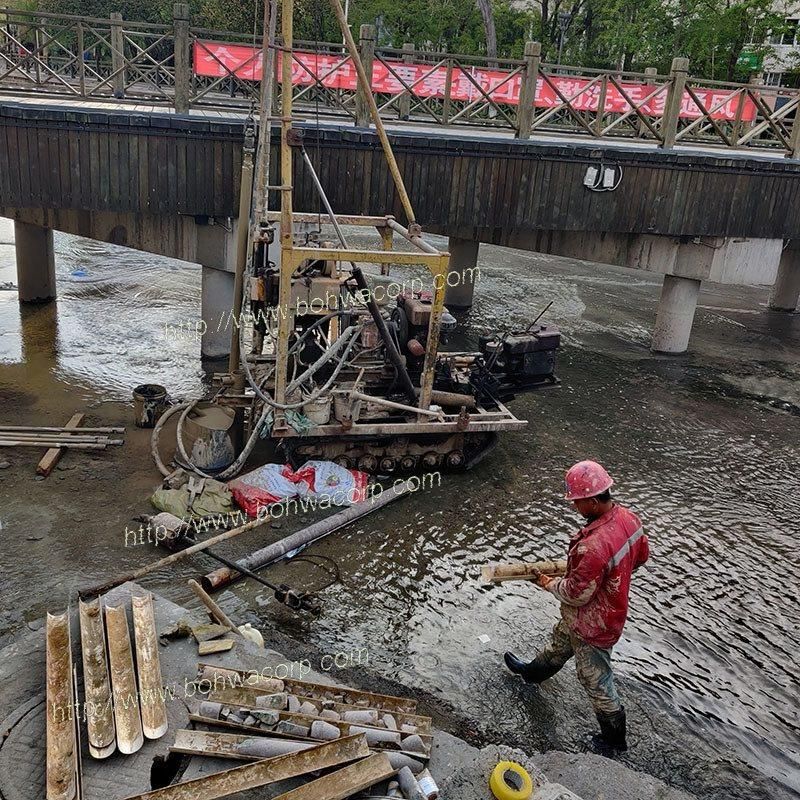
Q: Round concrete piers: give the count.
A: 5